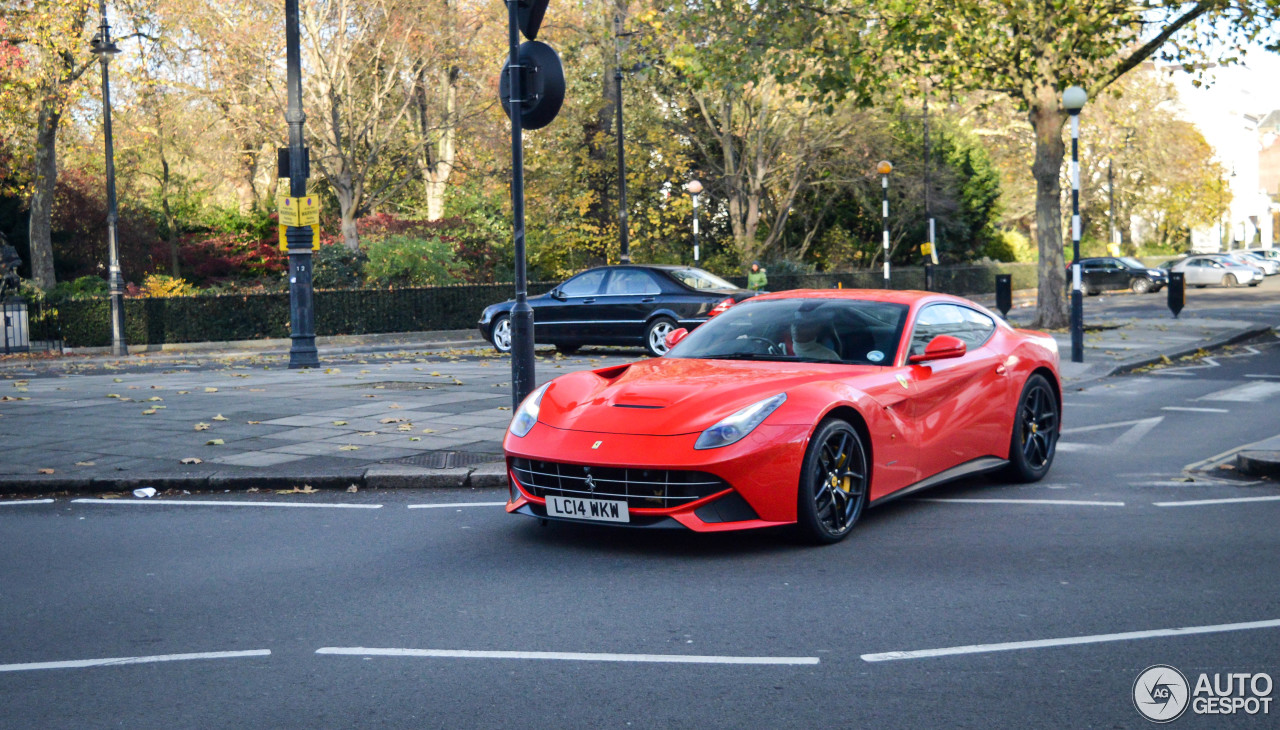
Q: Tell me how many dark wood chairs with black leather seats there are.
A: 0